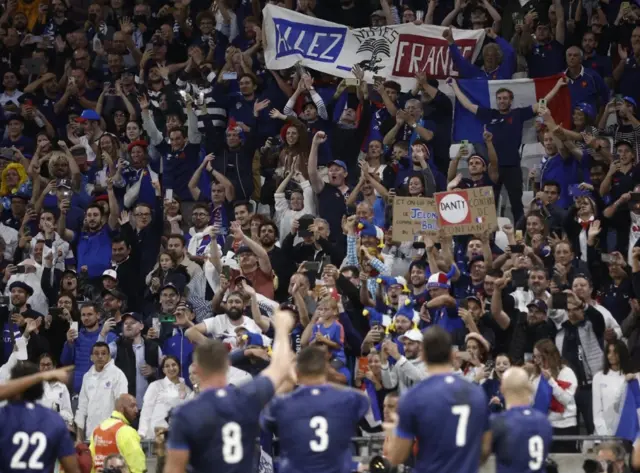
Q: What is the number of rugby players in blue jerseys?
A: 5